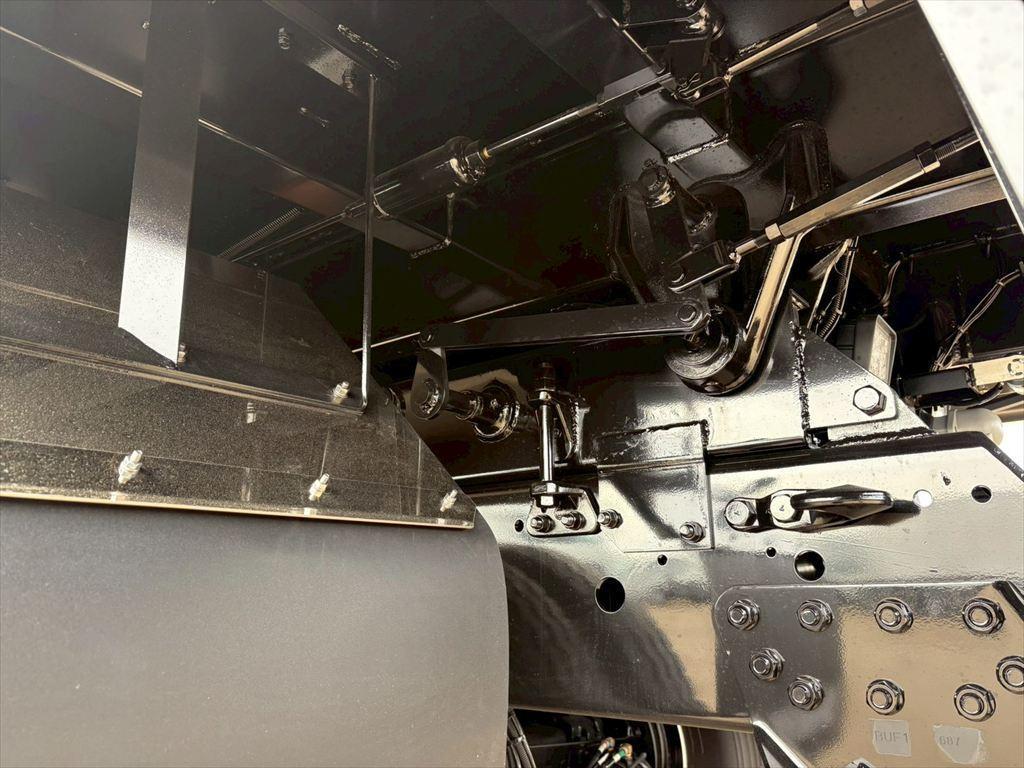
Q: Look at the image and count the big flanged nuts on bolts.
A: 9